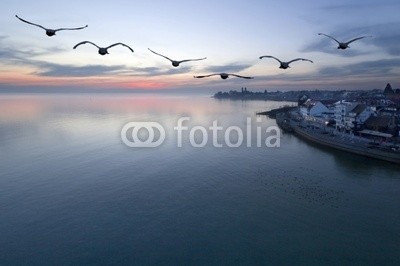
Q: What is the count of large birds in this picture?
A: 6